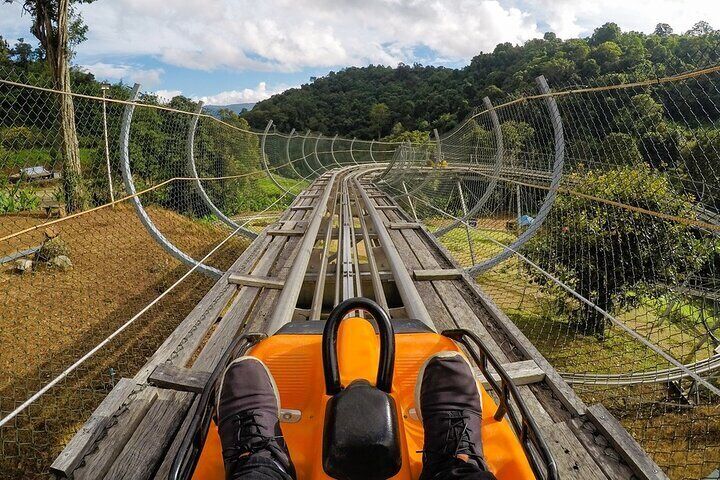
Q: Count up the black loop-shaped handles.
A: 1